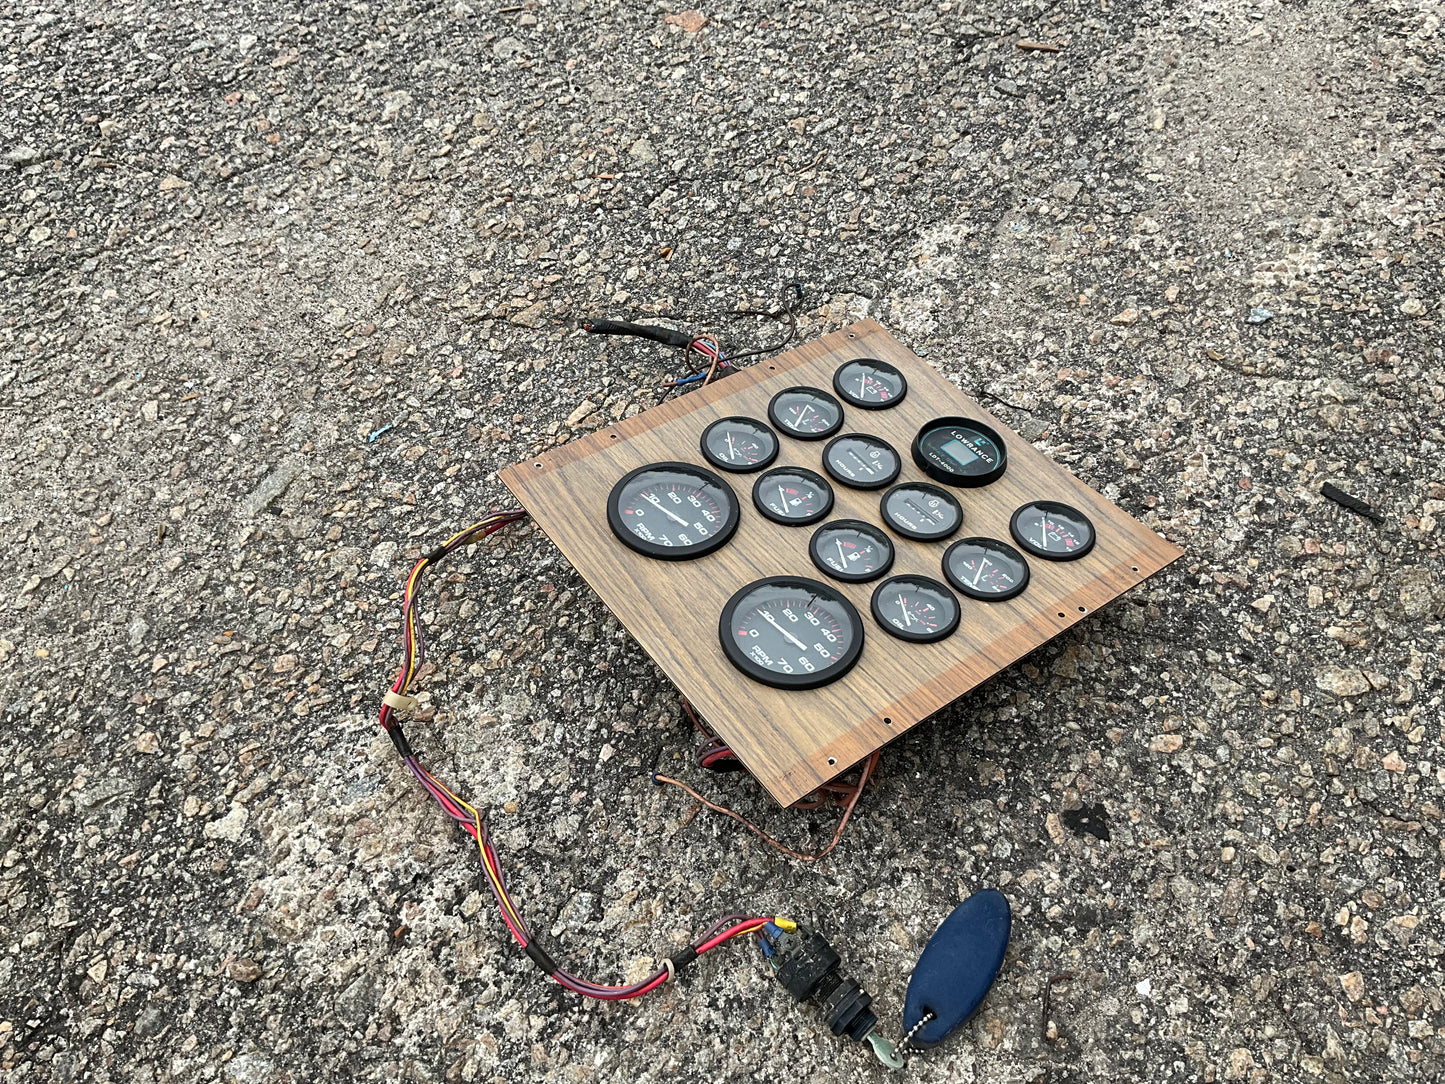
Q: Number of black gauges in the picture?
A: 13